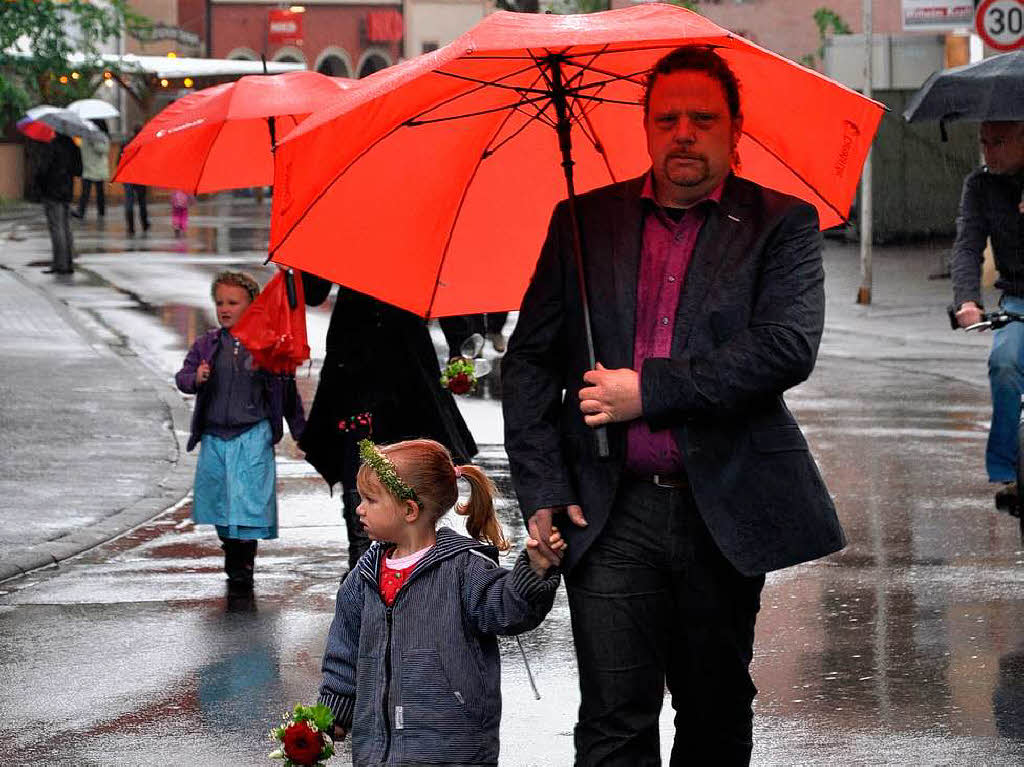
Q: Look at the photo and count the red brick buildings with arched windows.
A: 1